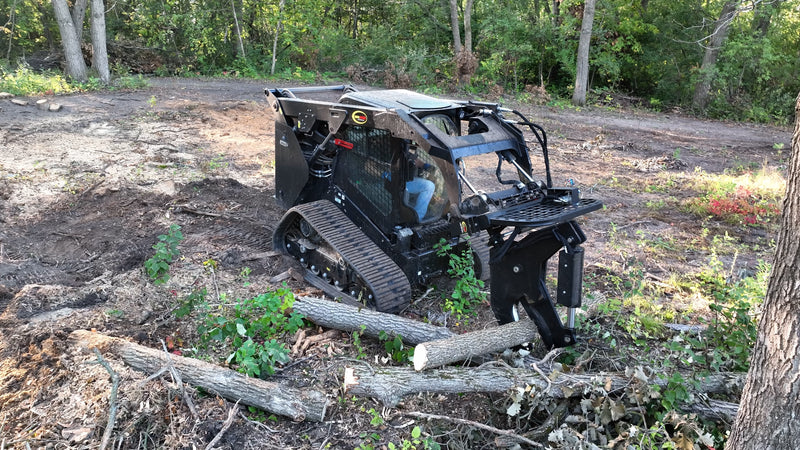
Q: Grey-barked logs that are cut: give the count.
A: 4